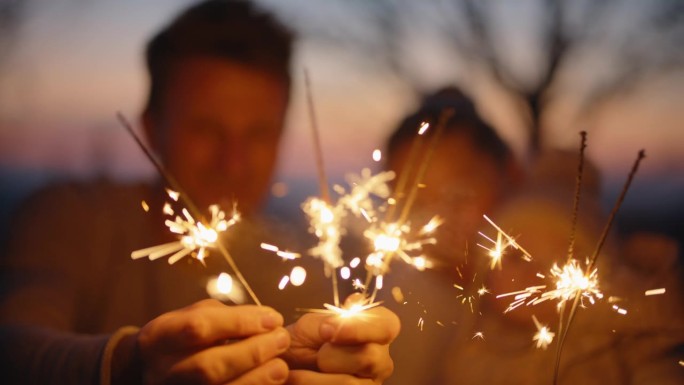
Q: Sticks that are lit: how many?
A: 6